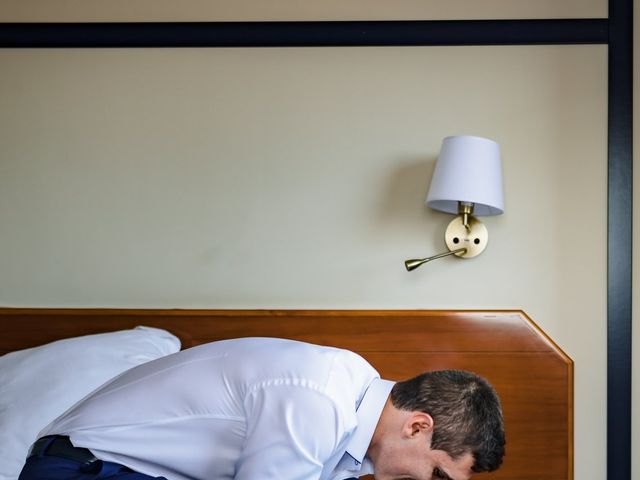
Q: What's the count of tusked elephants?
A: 0